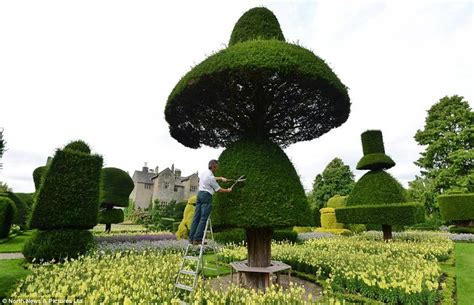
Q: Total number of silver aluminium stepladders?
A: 1